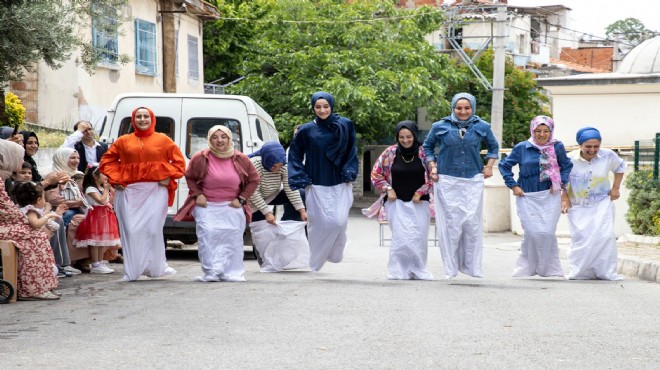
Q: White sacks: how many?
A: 8